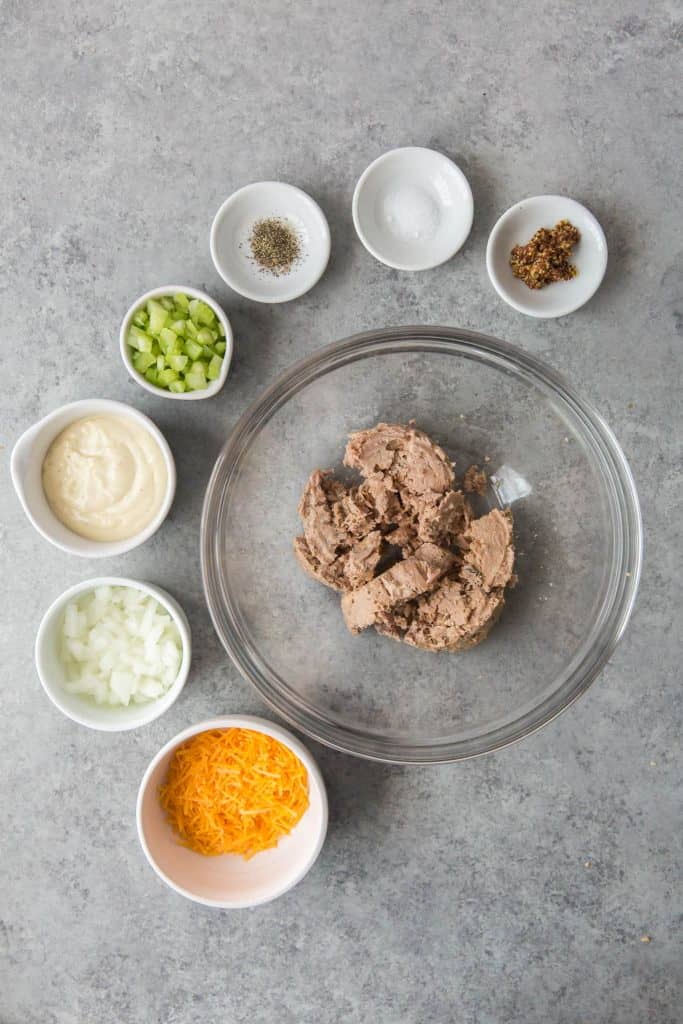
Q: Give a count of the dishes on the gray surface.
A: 8